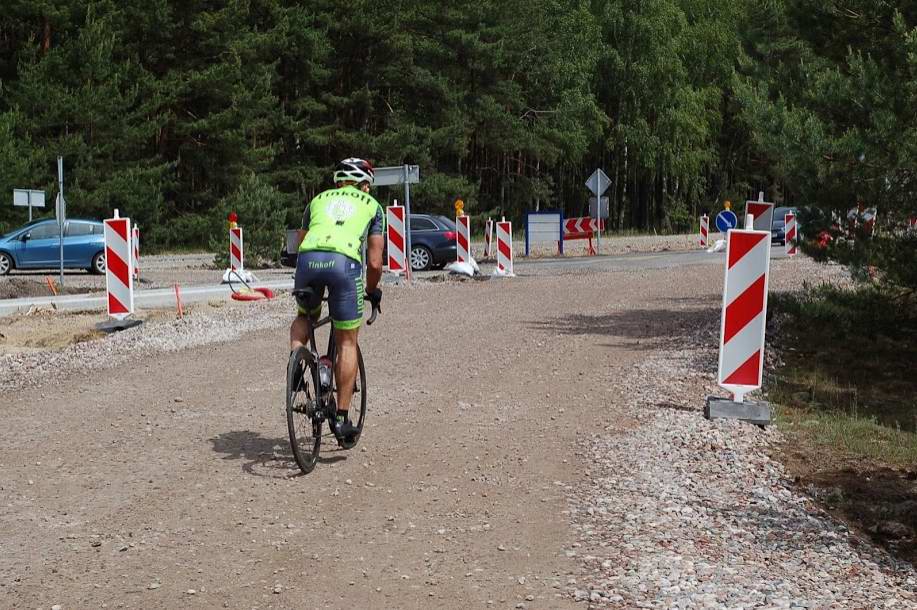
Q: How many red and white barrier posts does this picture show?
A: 11